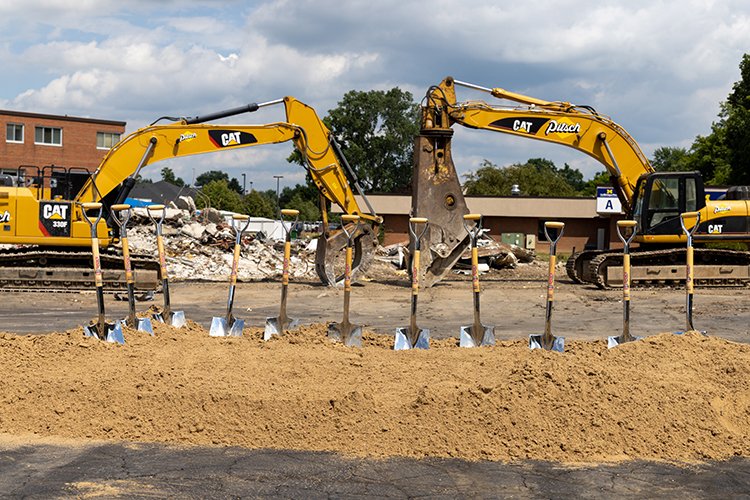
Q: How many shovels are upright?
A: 11